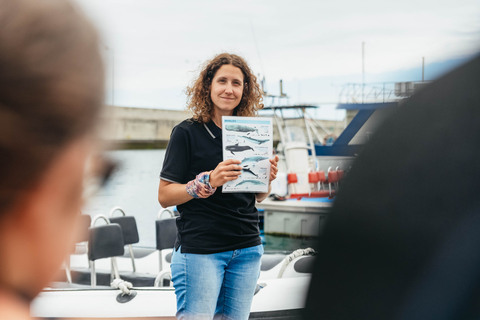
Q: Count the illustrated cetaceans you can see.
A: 6